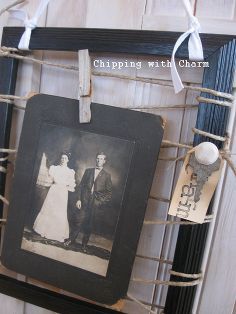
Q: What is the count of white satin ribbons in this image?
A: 2